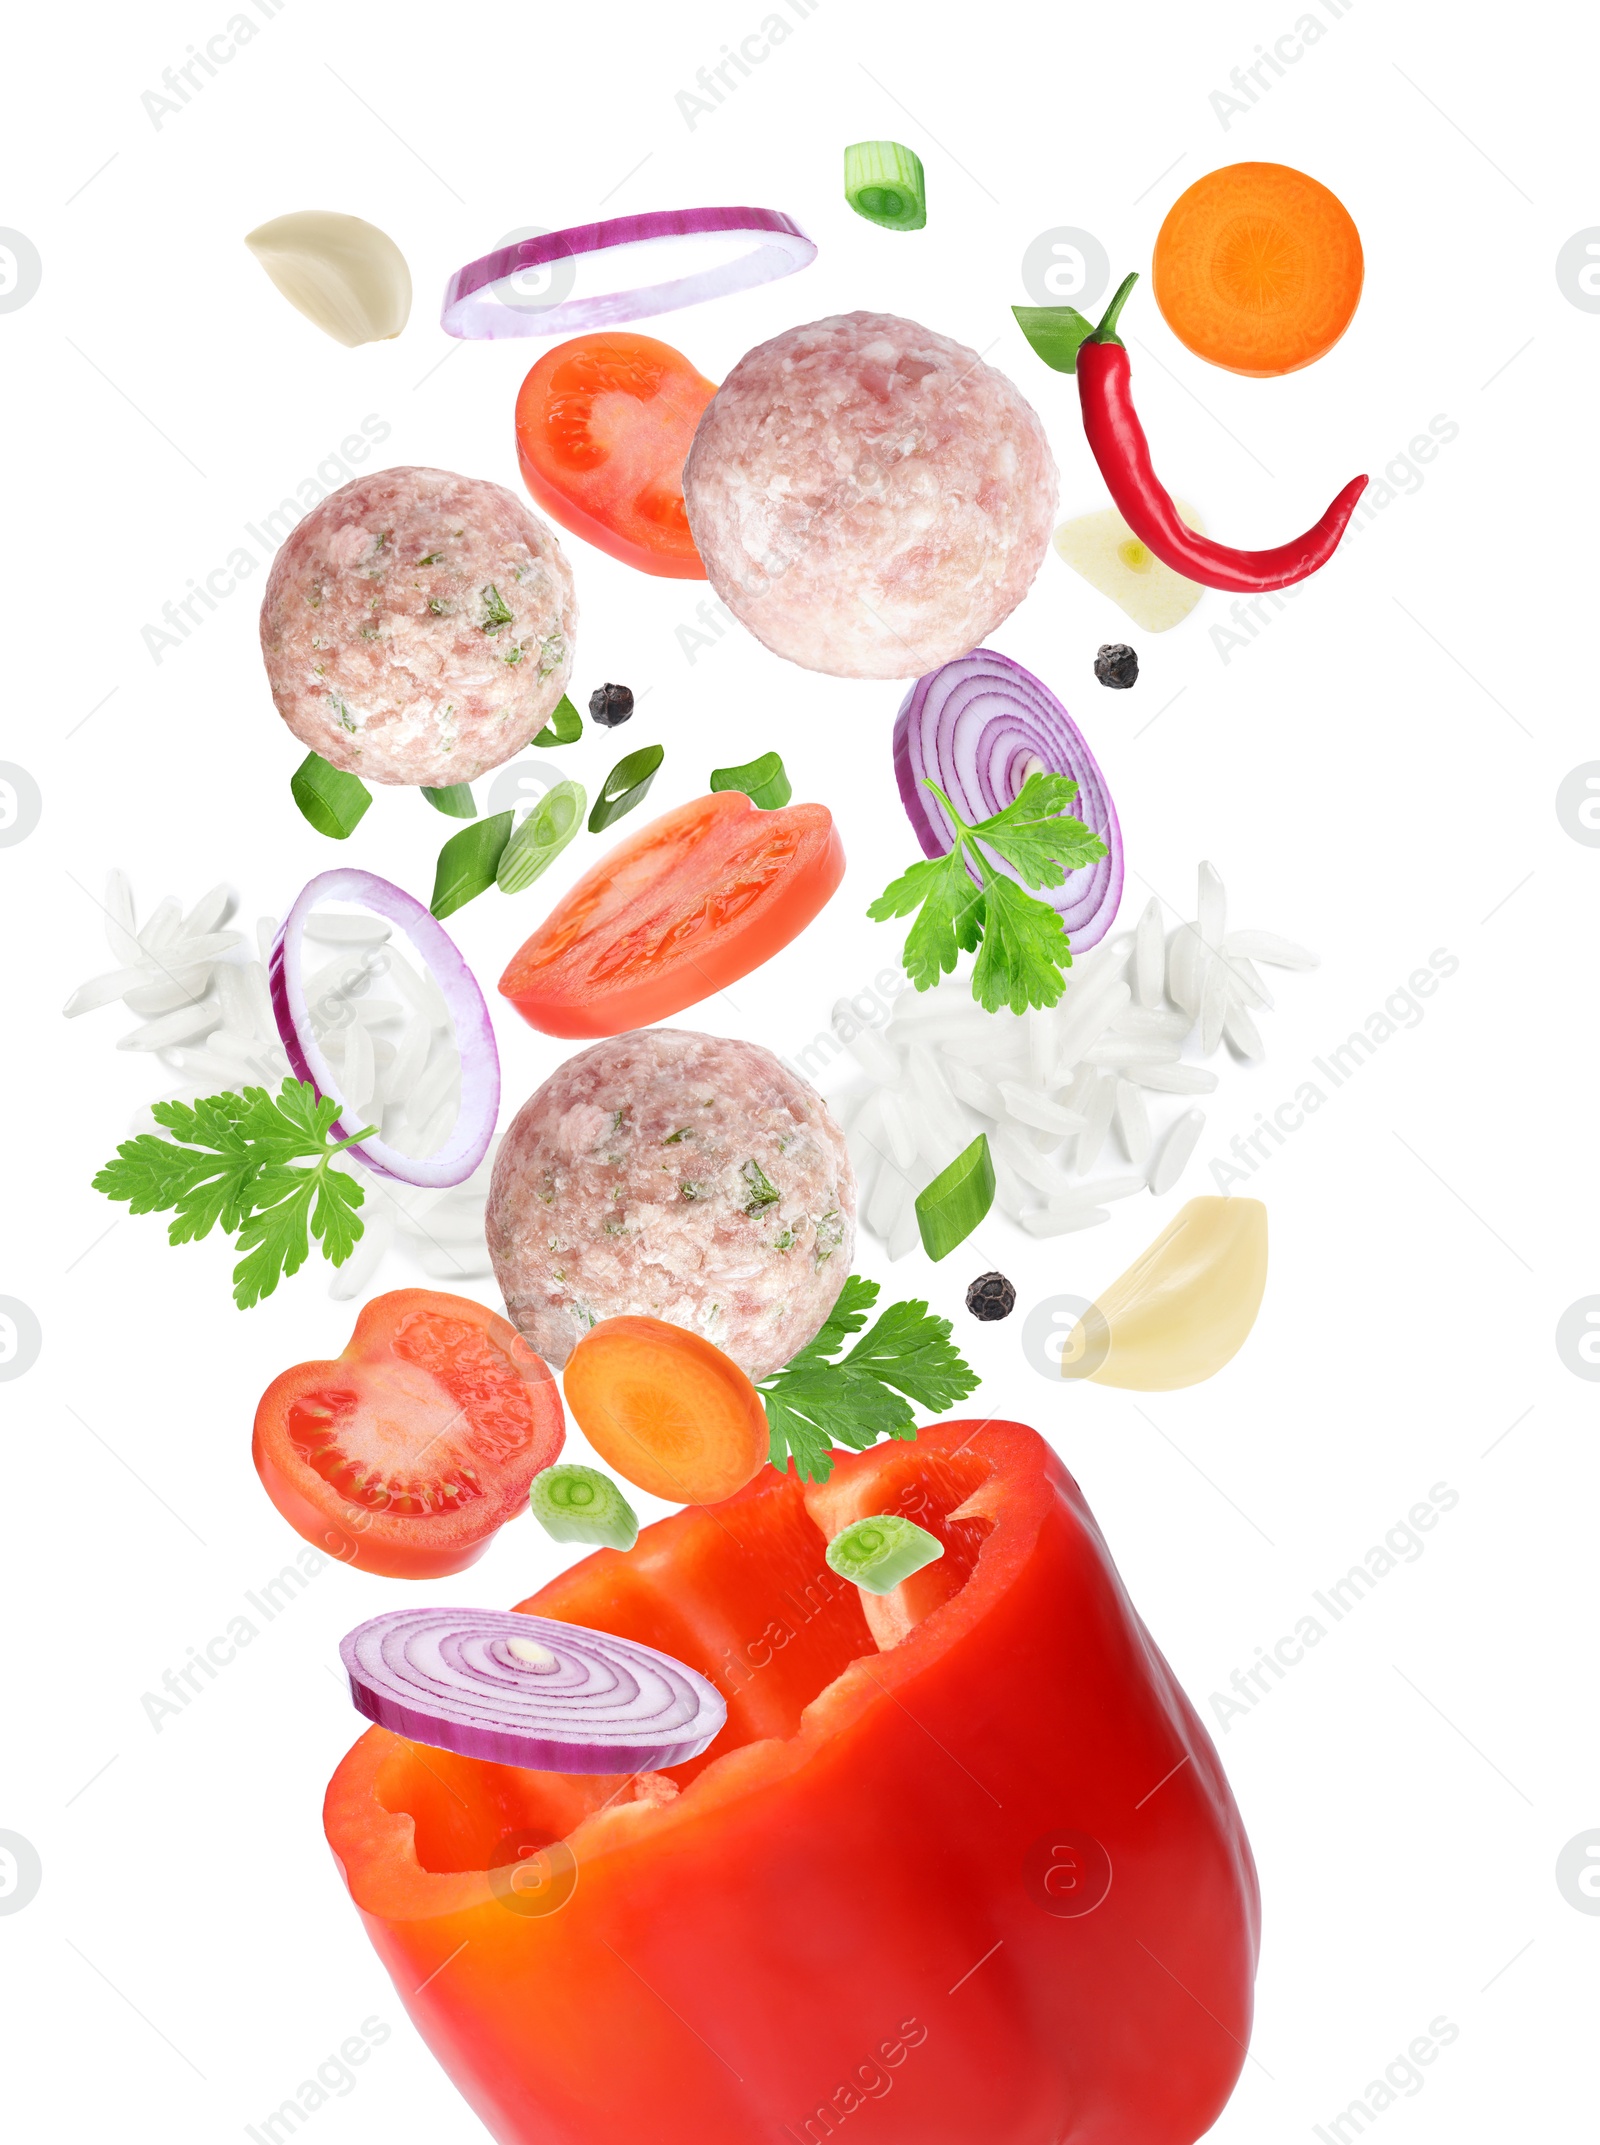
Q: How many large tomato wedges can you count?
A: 3